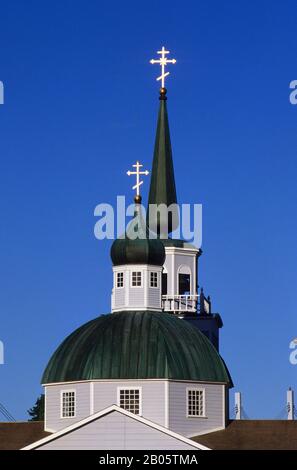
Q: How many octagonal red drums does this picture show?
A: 0